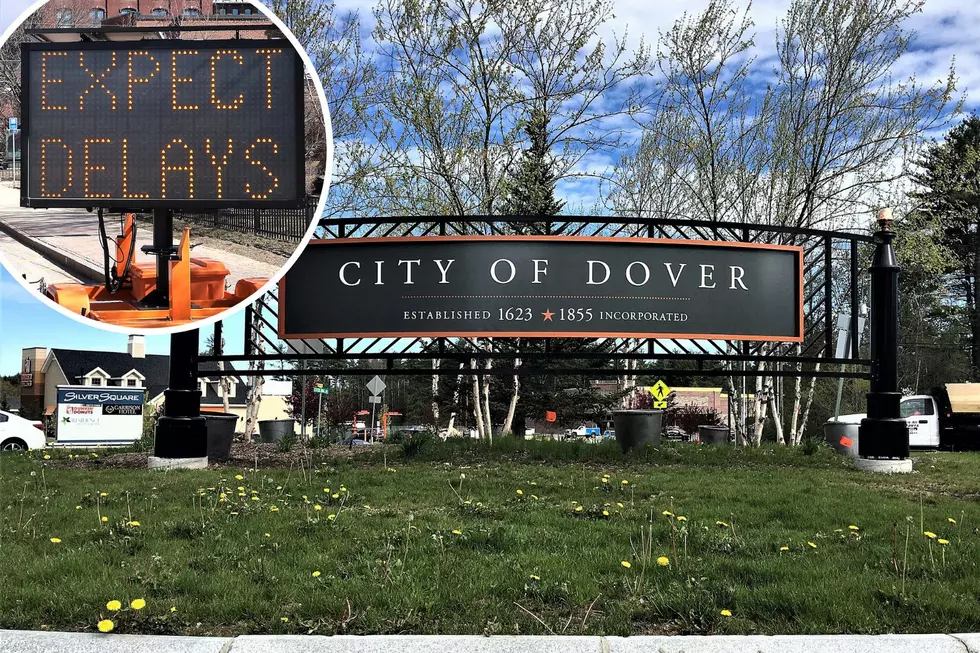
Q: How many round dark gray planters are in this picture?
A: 5